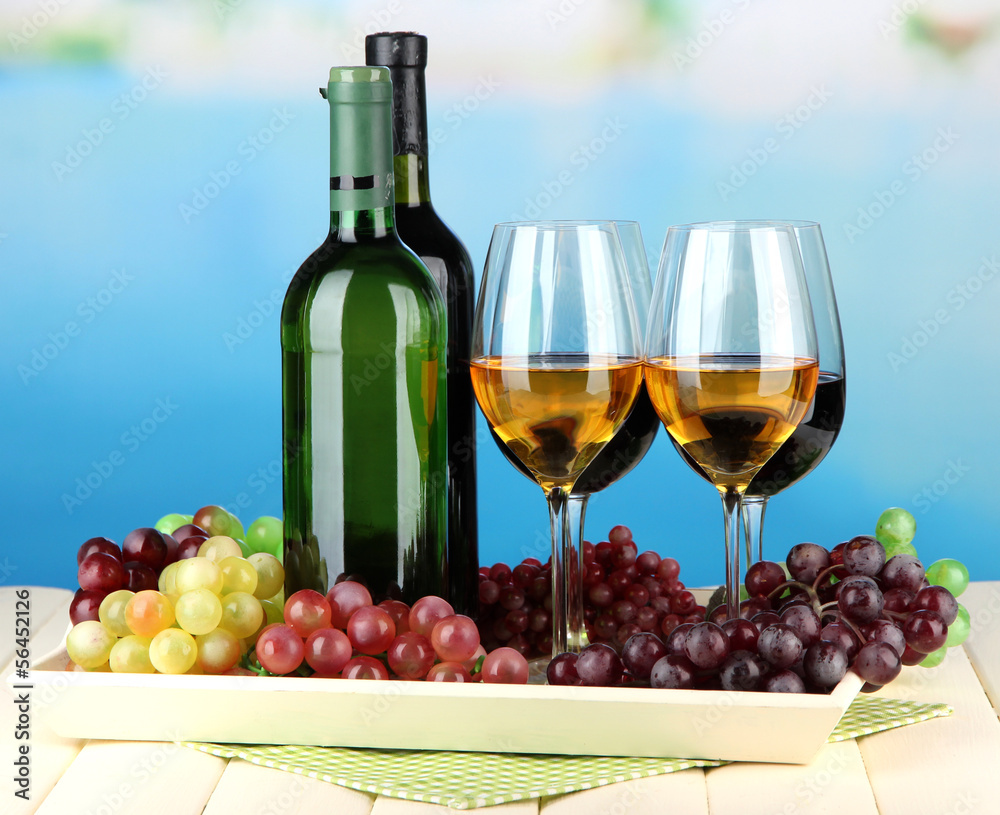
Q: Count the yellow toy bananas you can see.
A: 0